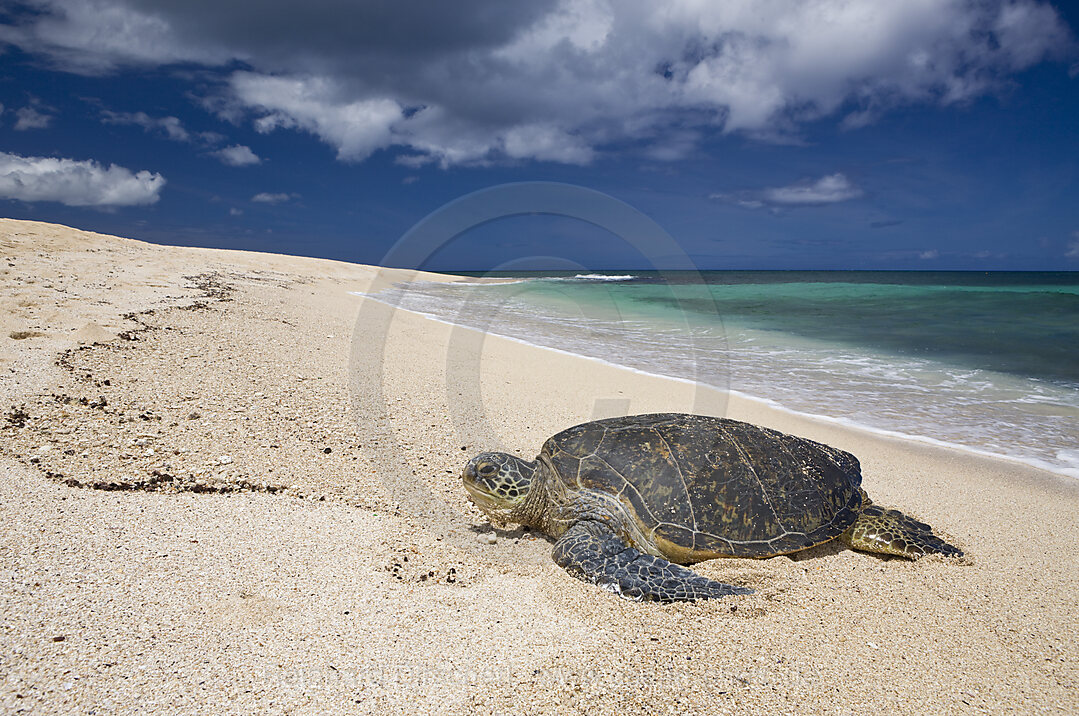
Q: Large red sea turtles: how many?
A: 0